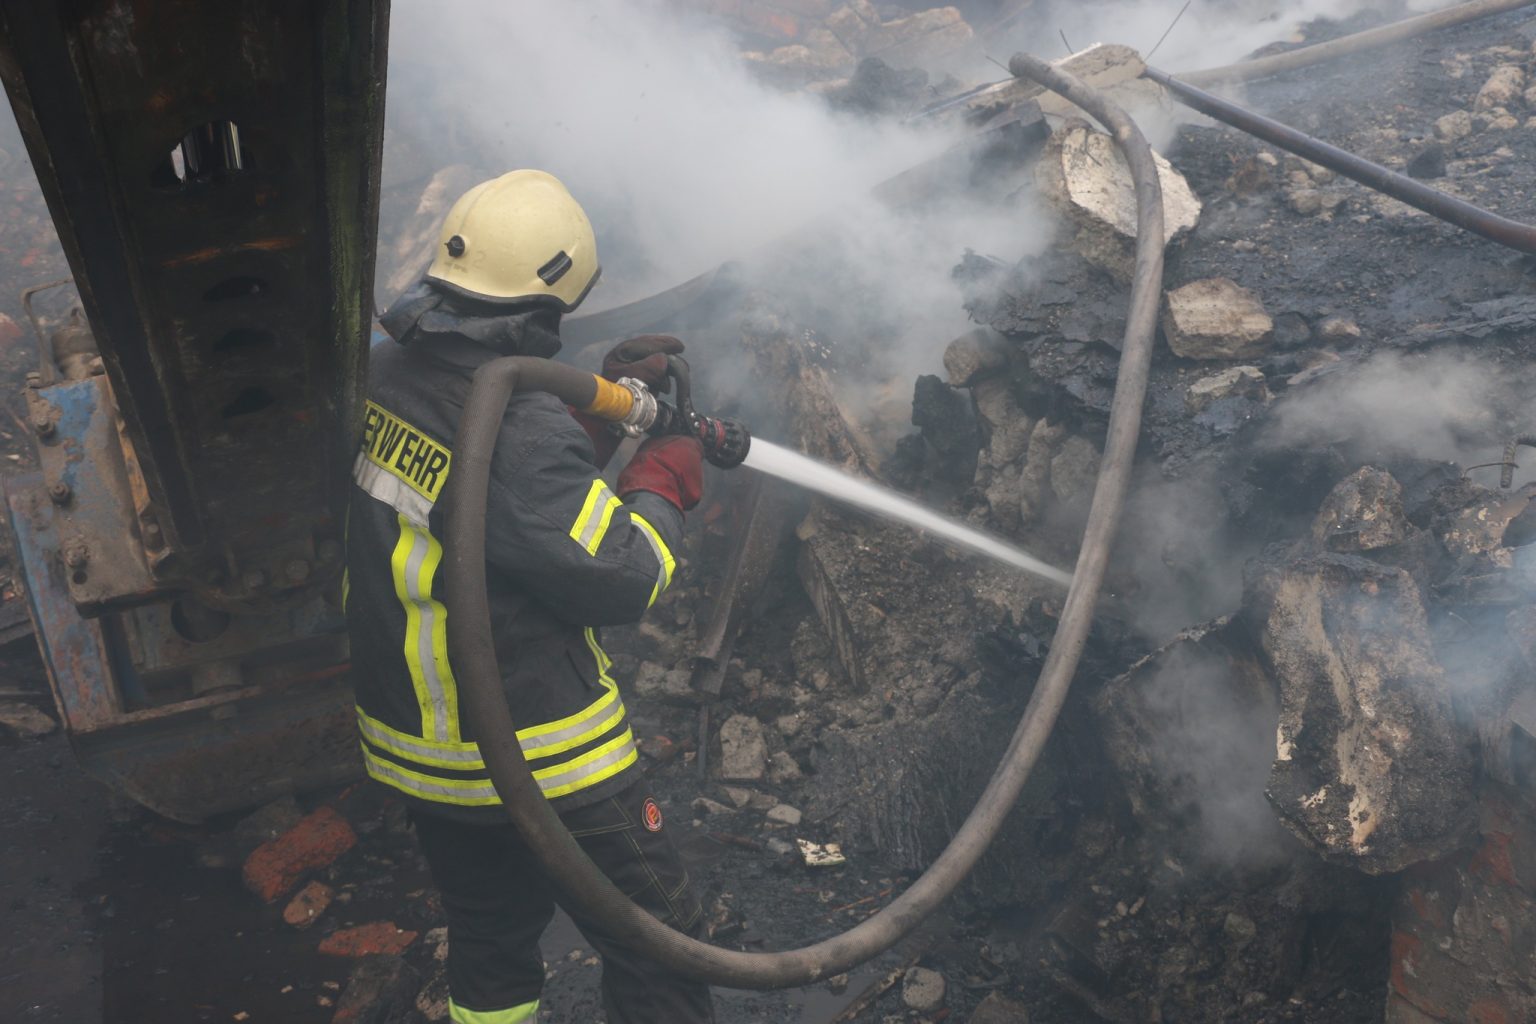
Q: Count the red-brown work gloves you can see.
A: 2